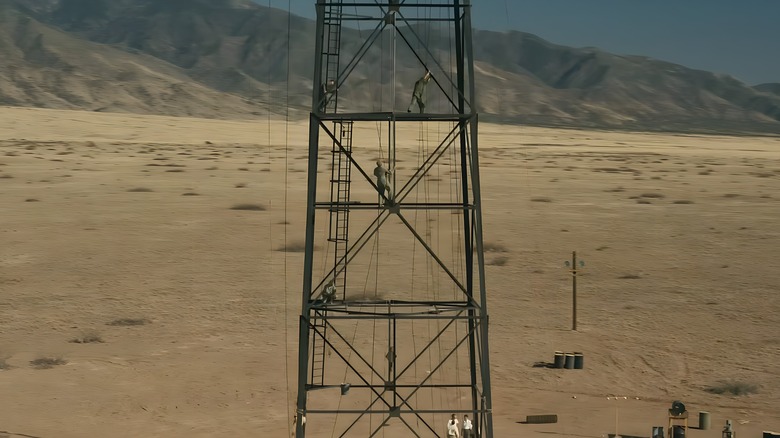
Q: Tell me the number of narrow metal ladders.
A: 3